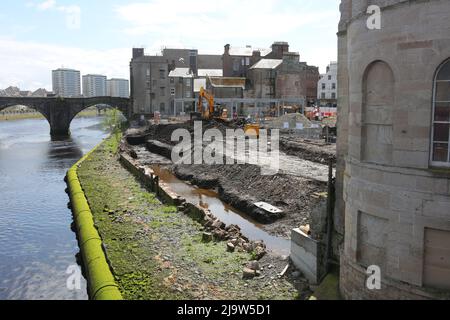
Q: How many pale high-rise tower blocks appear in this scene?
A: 3